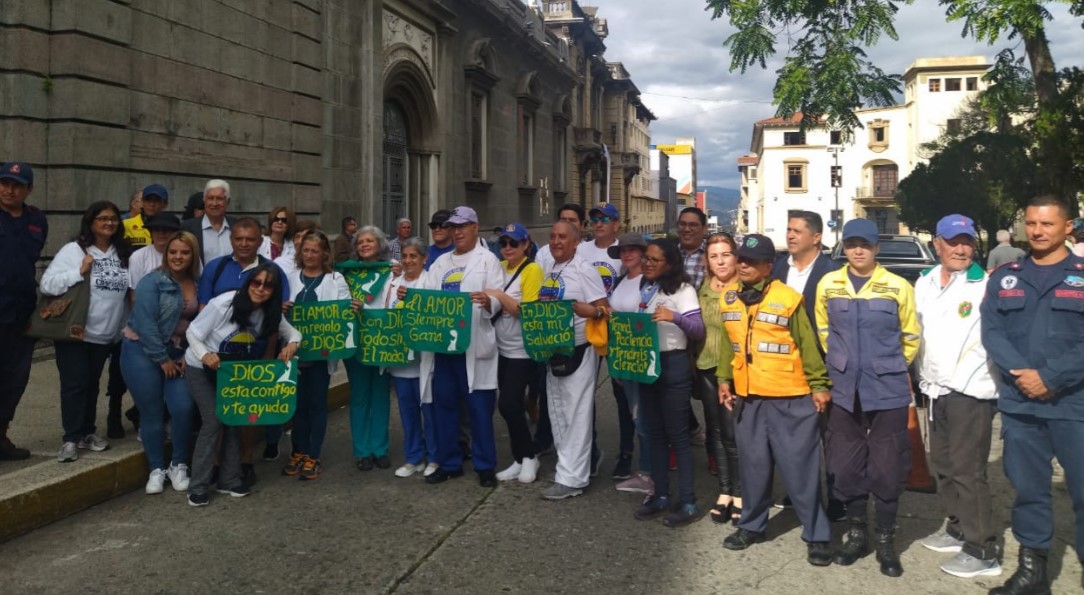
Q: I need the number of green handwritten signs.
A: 7